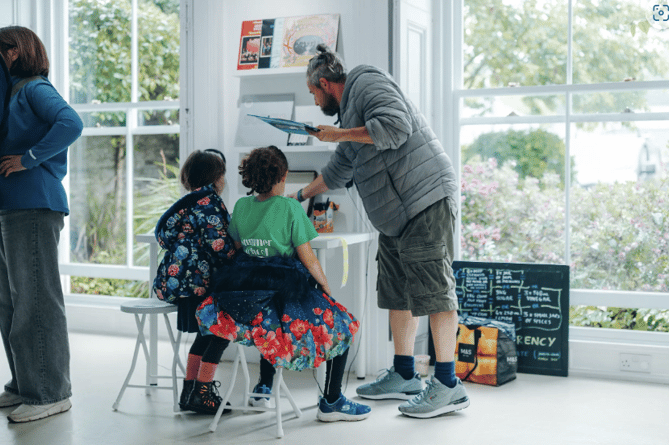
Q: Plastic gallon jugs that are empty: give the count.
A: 0